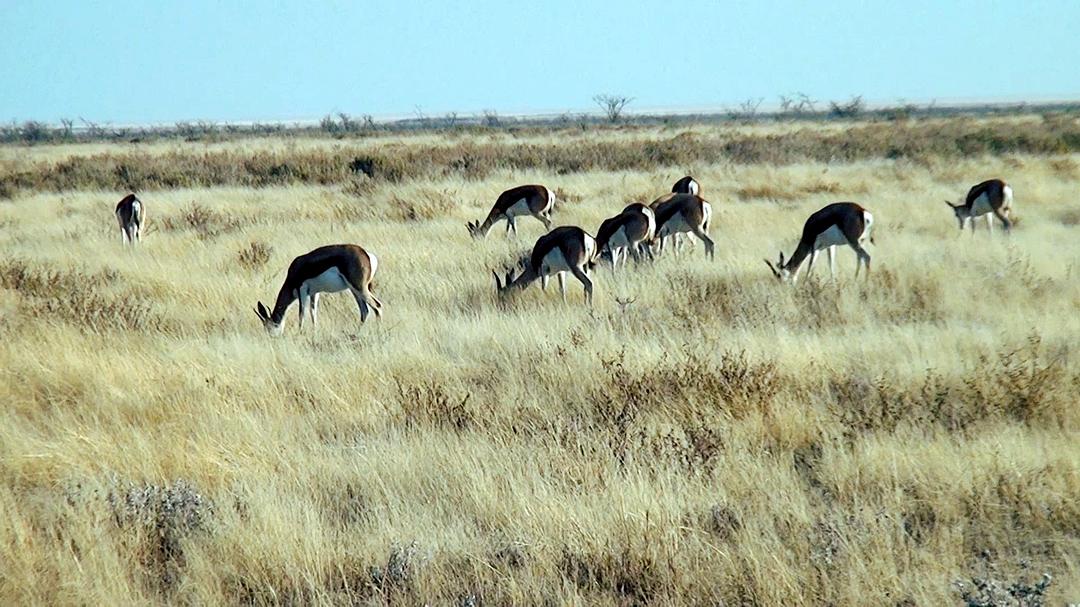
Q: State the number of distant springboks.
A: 9